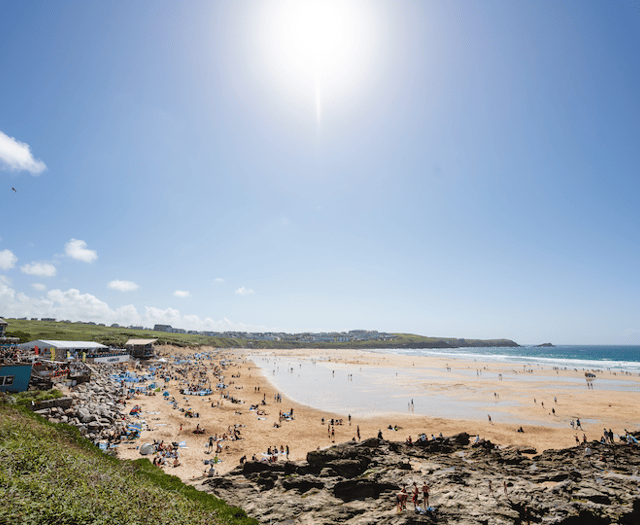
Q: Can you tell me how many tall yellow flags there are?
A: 3